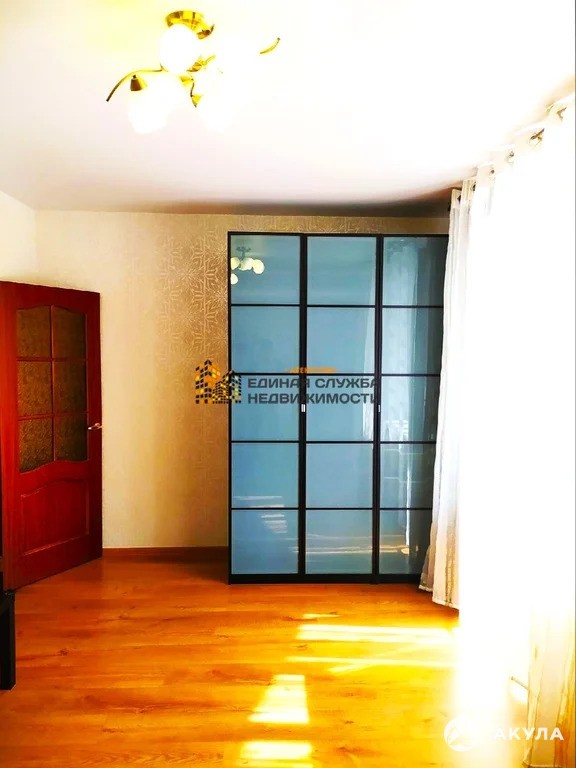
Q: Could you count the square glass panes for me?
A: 15